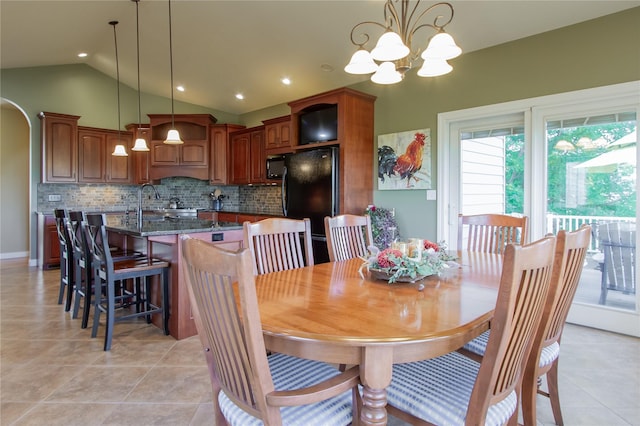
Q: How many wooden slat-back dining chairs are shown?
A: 6